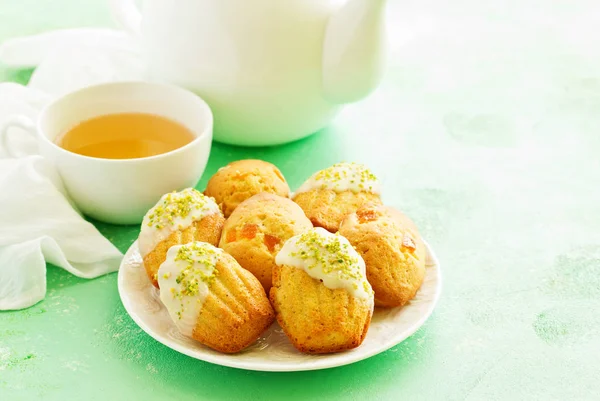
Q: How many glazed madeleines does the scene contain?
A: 4